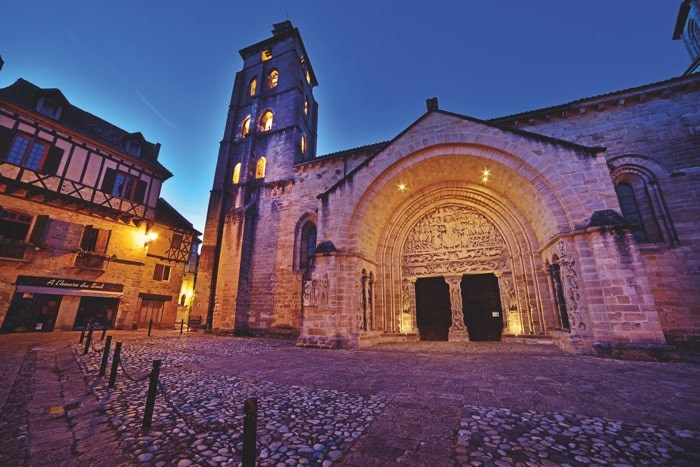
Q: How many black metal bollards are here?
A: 9